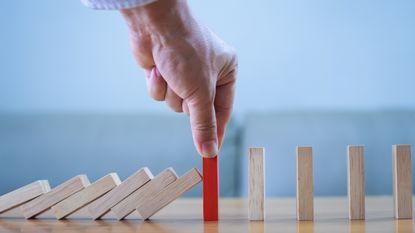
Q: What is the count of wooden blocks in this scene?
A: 11